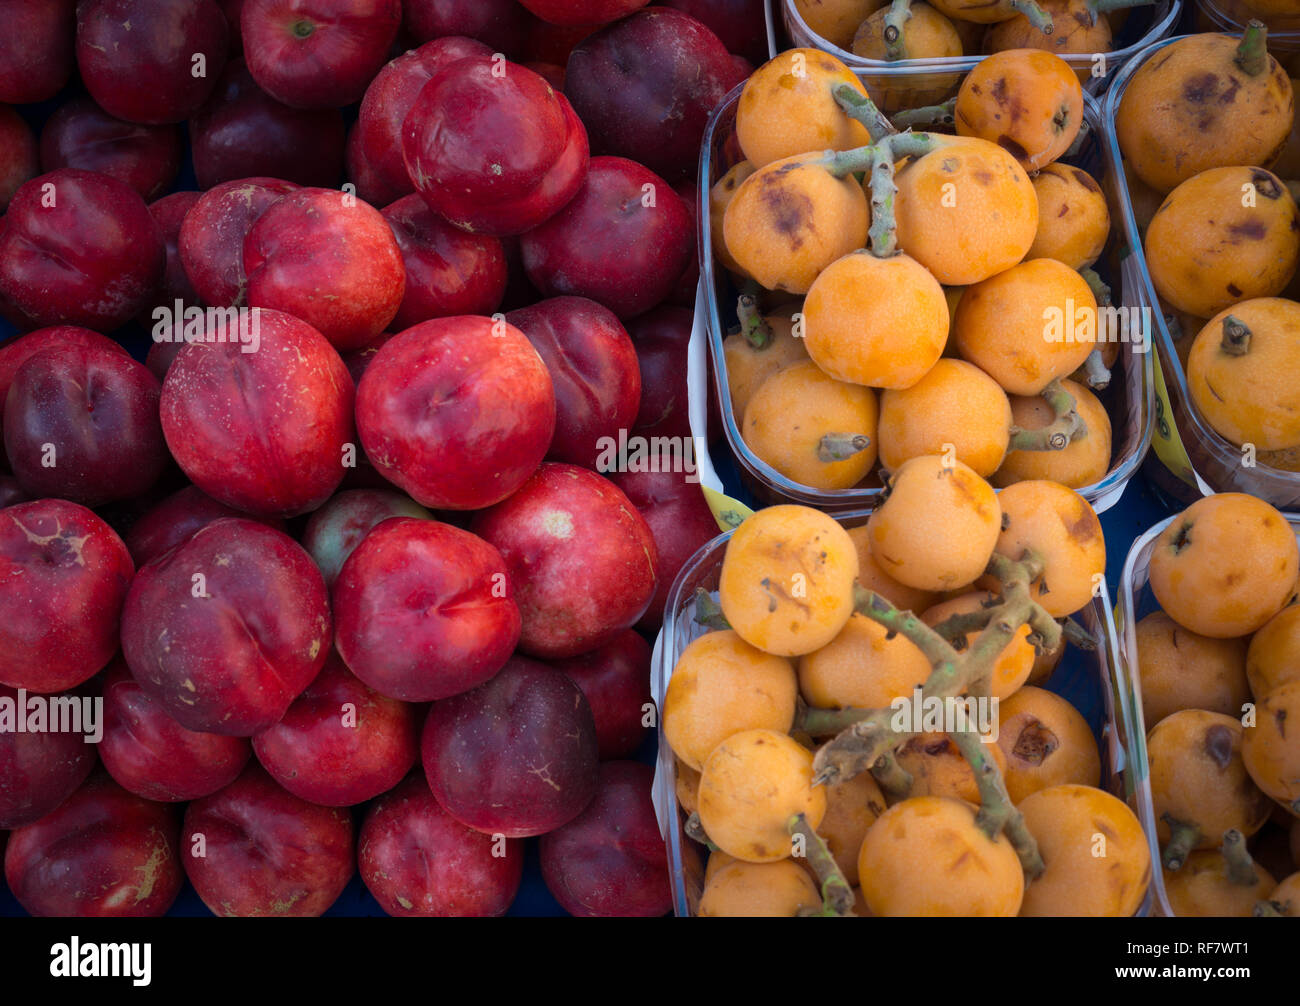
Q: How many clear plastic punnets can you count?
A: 6